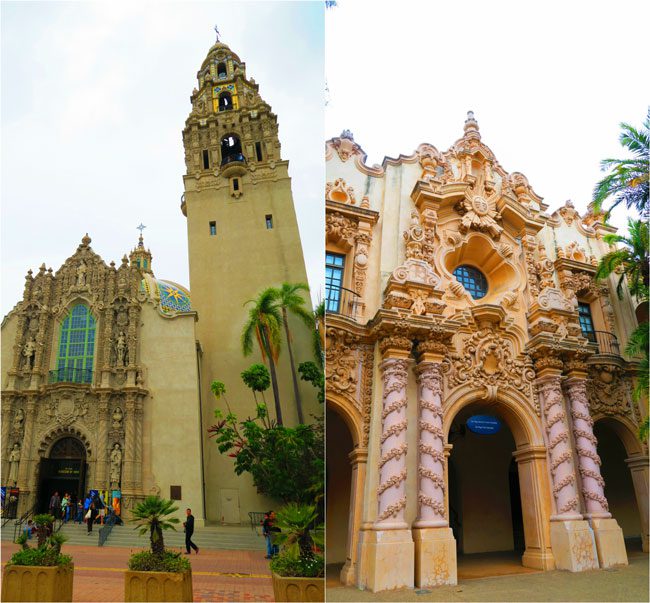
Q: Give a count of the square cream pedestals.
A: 4